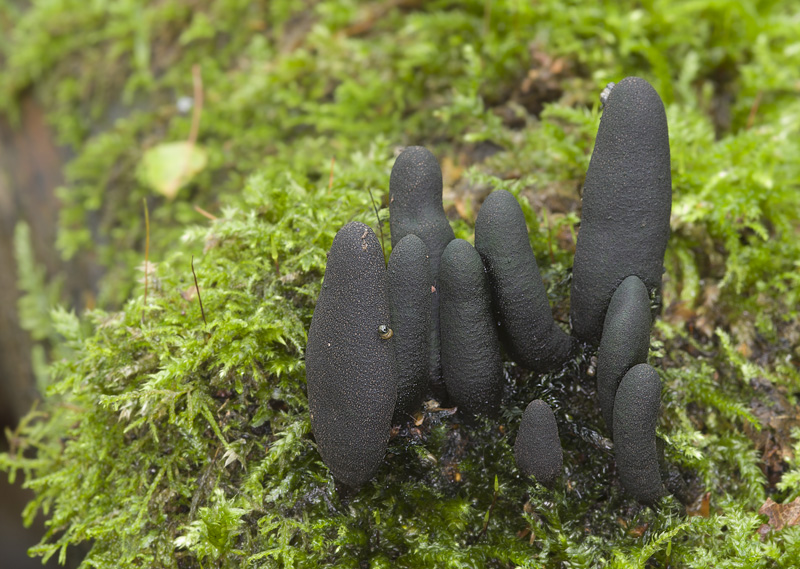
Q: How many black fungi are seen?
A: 9